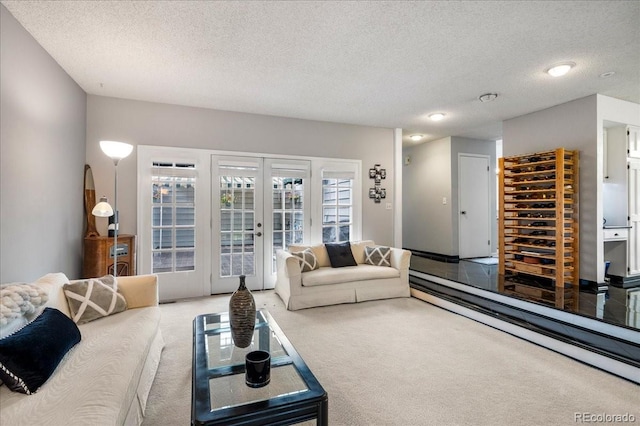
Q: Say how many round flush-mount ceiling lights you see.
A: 3